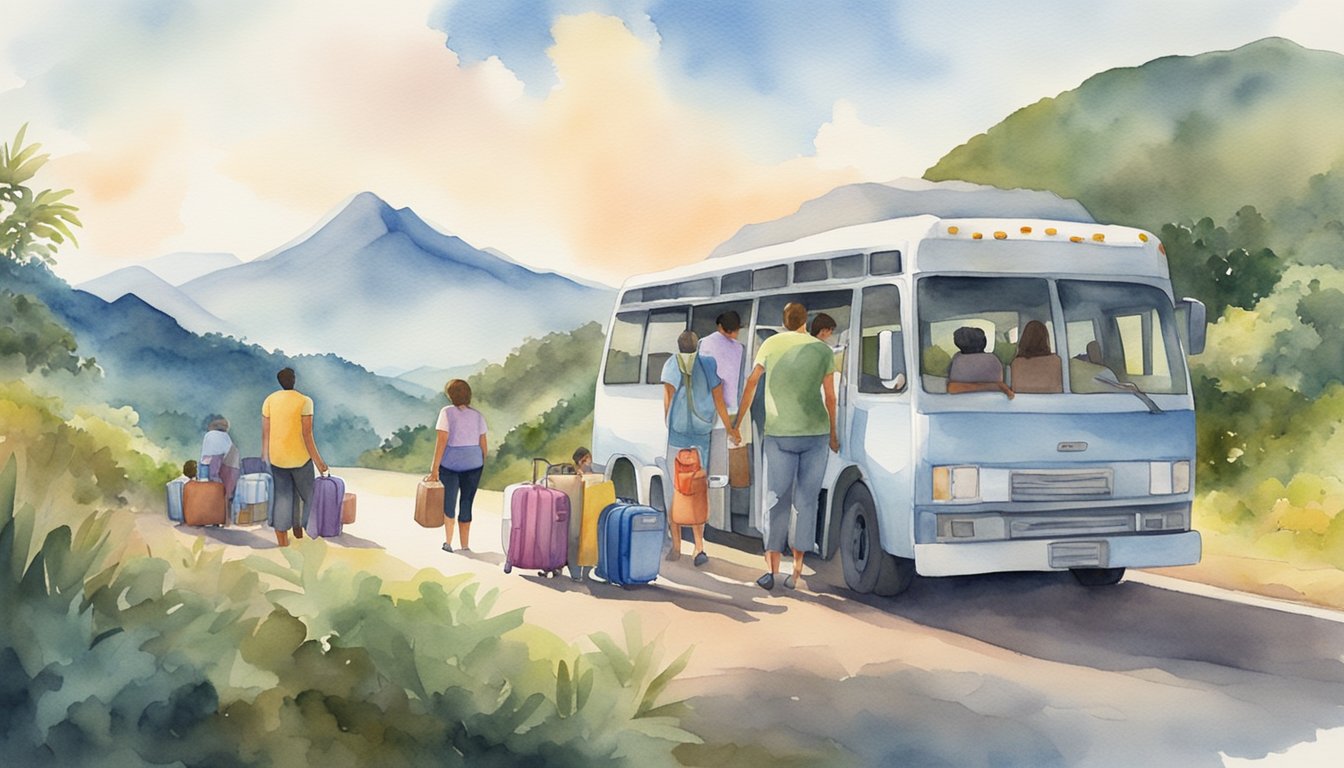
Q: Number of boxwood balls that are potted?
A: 0